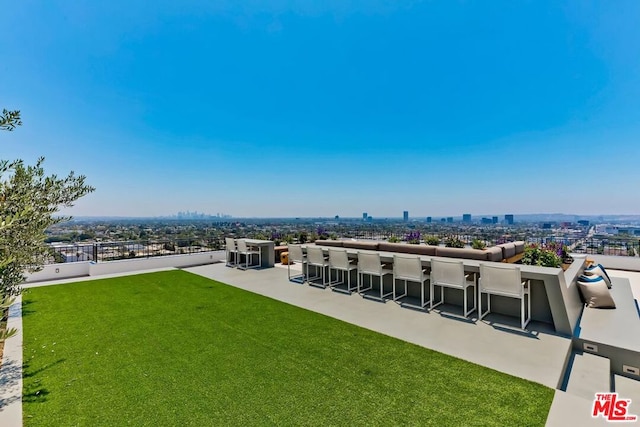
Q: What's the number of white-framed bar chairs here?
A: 9